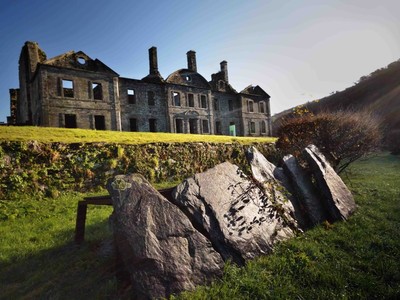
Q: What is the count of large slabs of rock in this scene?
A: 5